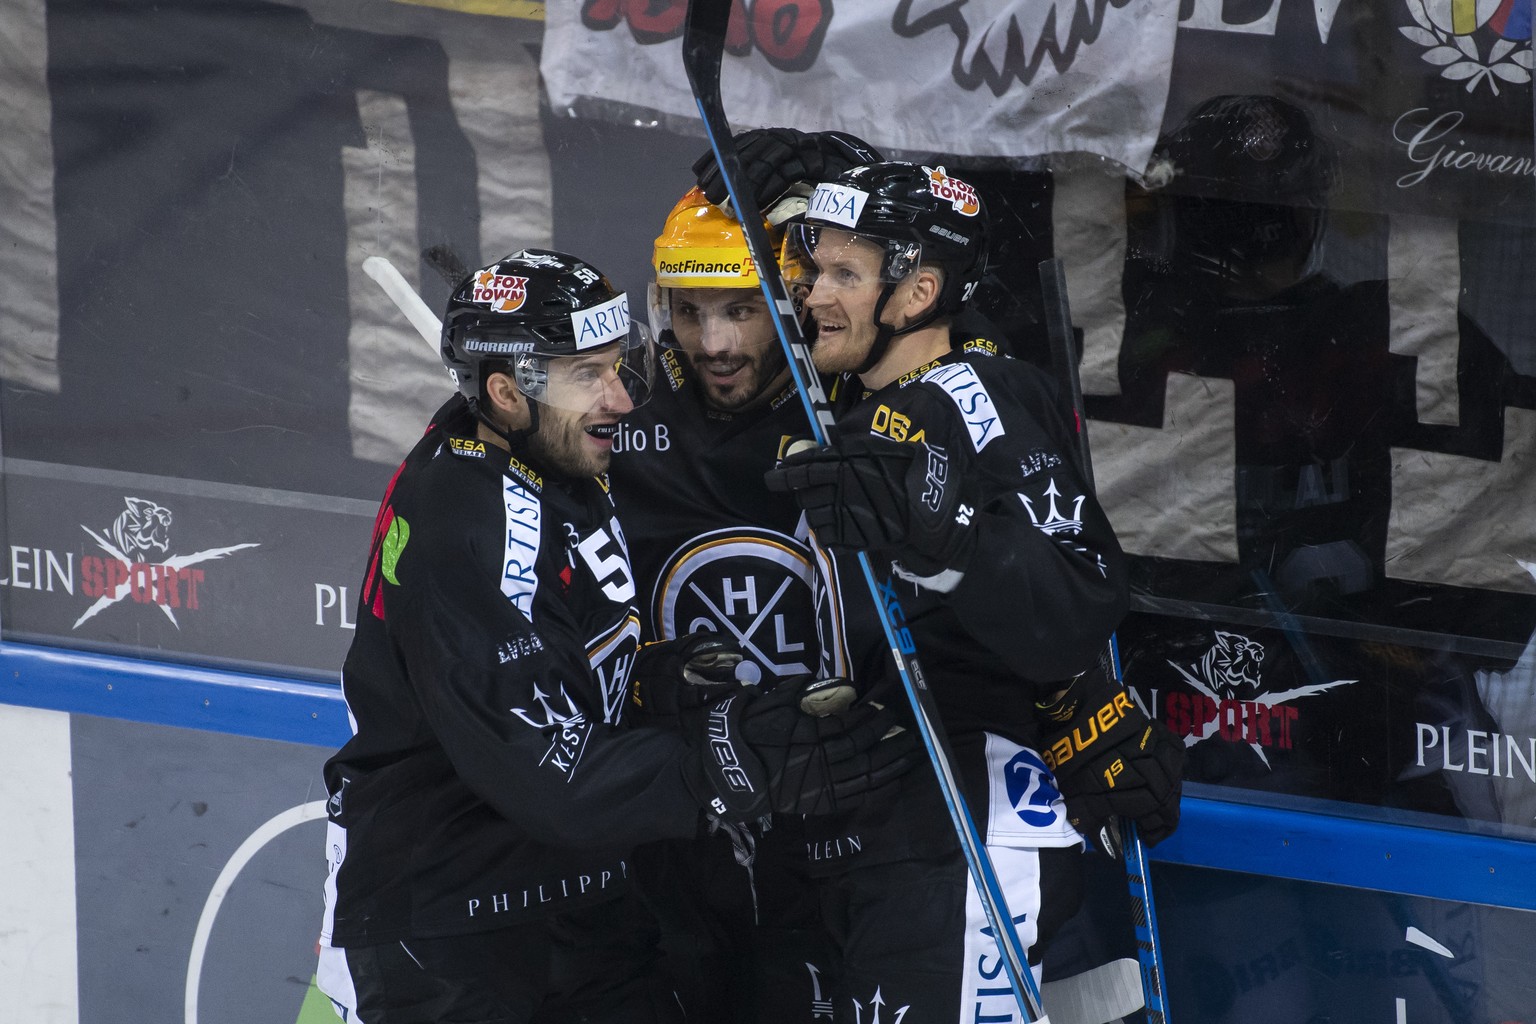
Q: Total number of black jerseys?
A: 3